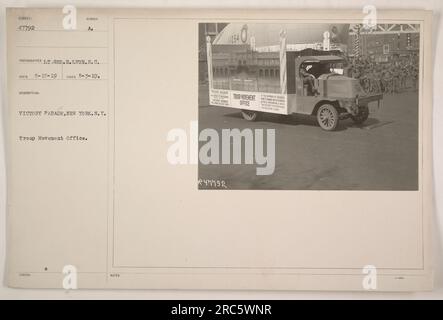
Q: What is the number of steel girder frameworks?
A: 1